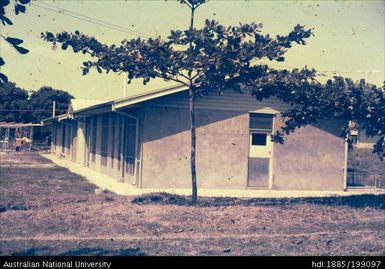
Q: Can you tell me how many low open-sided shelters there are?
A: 1